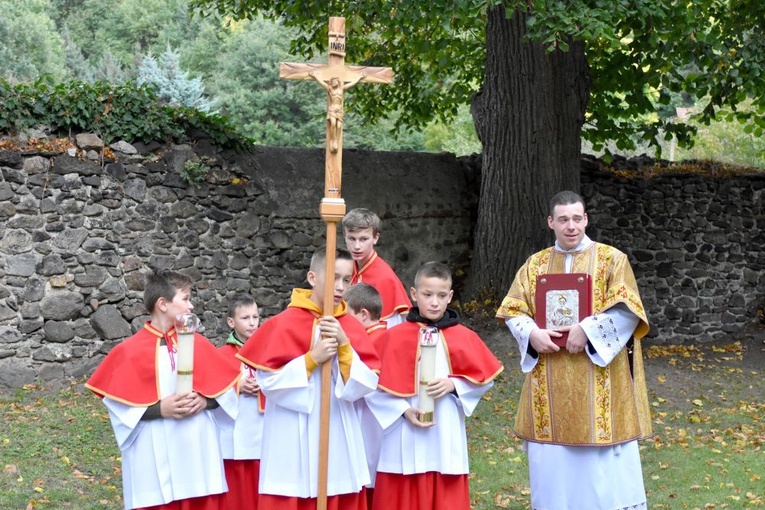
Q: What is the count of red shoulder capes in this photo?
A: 6